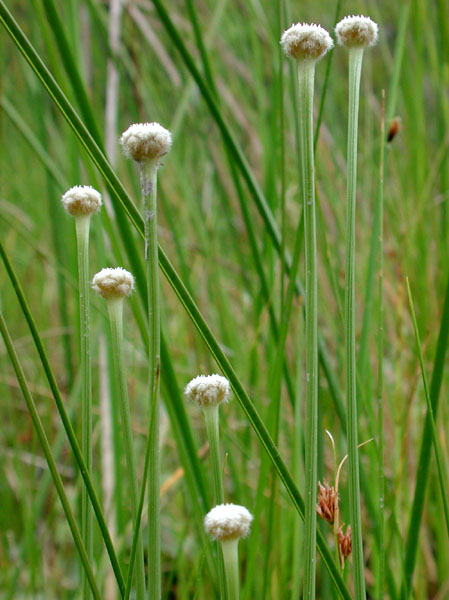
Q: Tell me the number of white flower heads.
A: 7